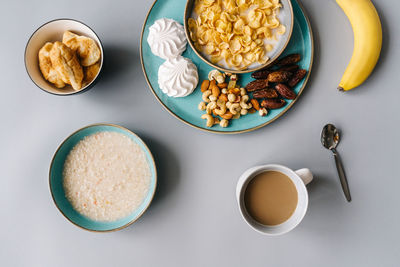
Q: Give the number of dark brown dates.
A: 9